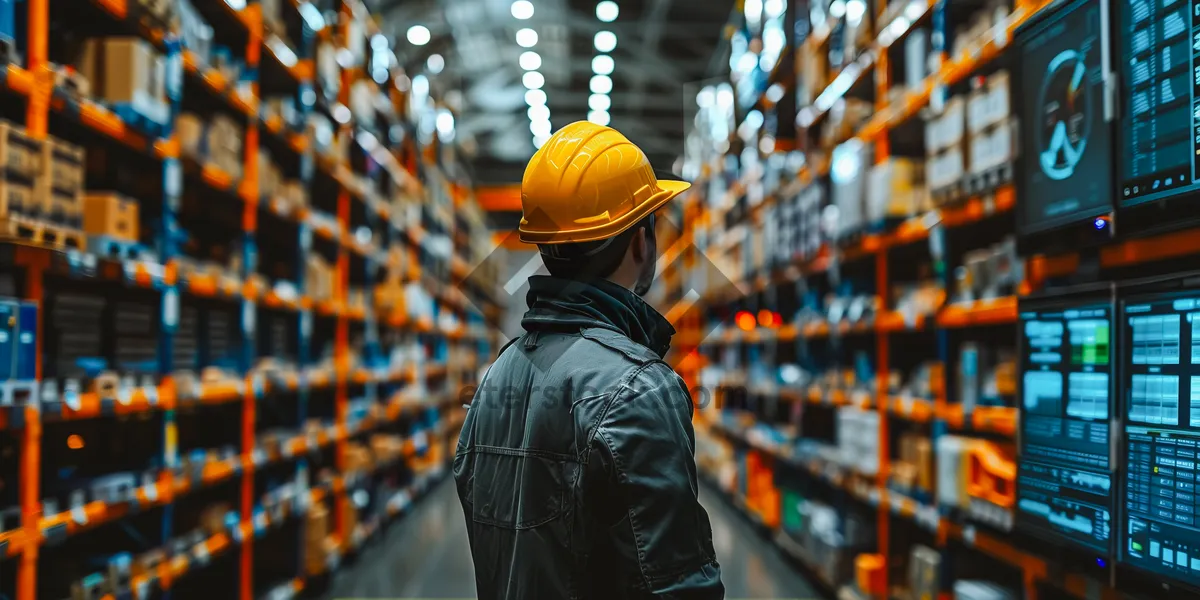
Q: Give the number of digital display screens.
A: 4